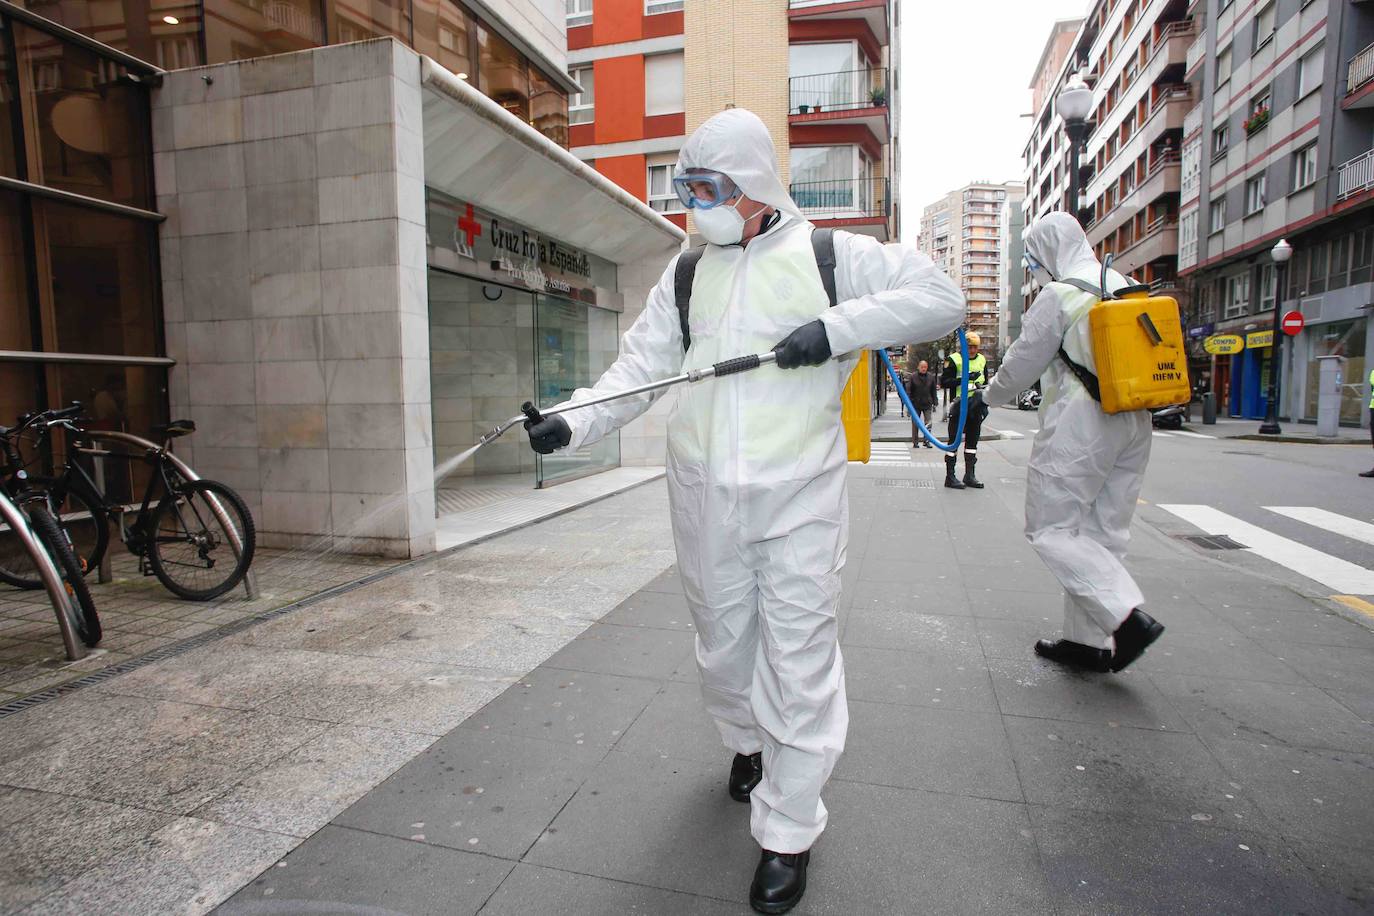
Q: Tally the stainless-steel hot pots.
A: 0